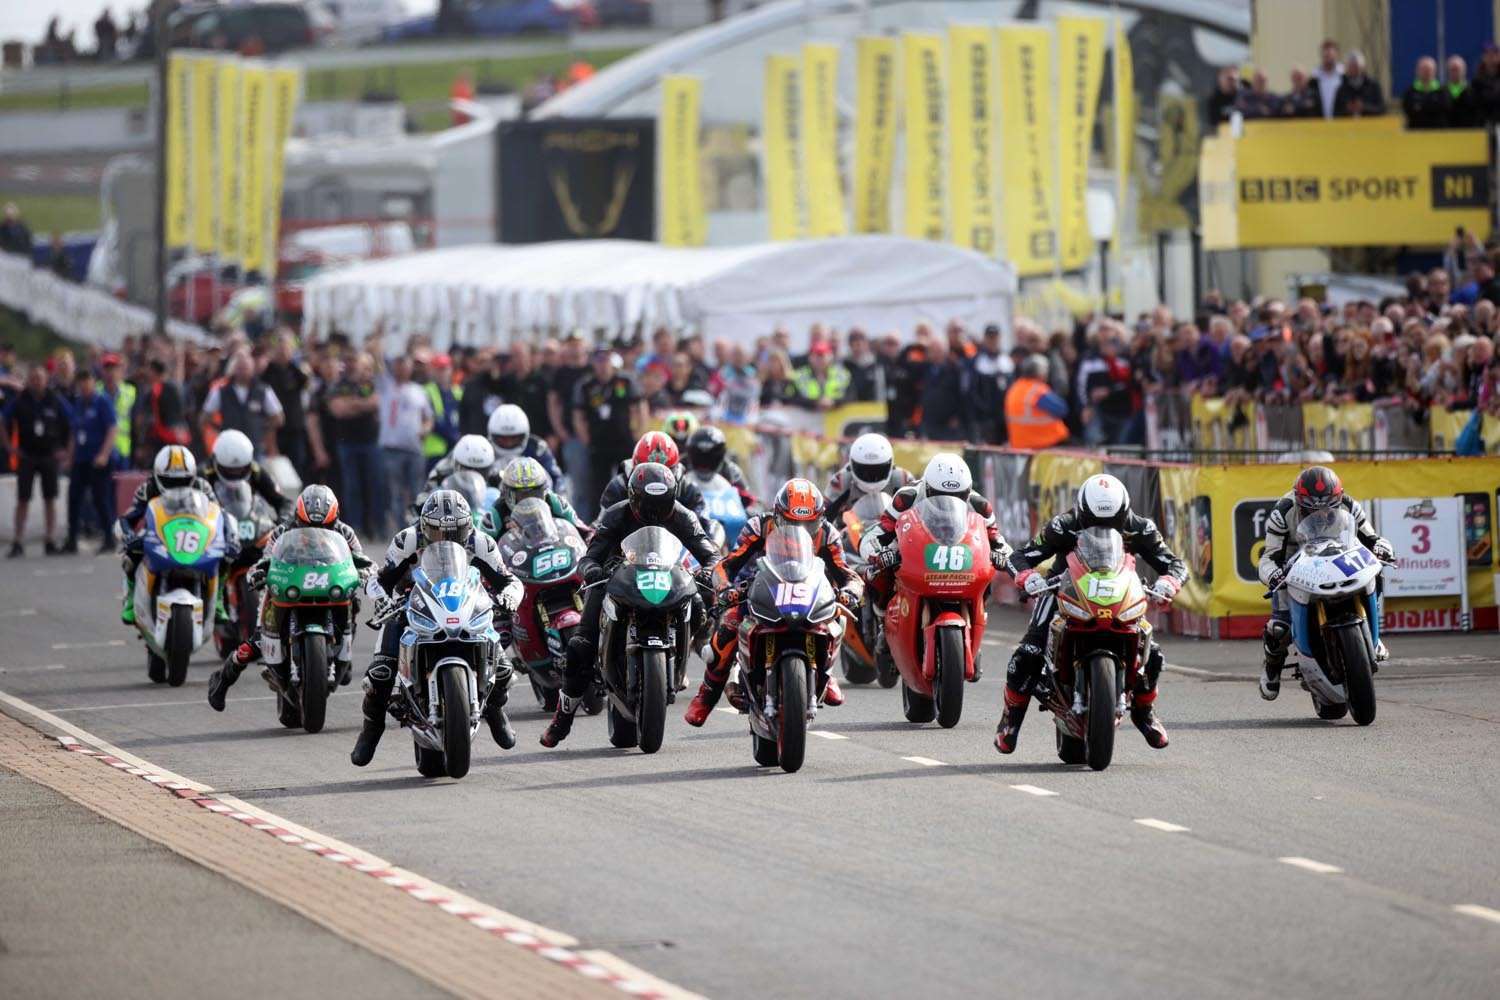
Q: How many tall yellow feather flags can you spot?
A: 14